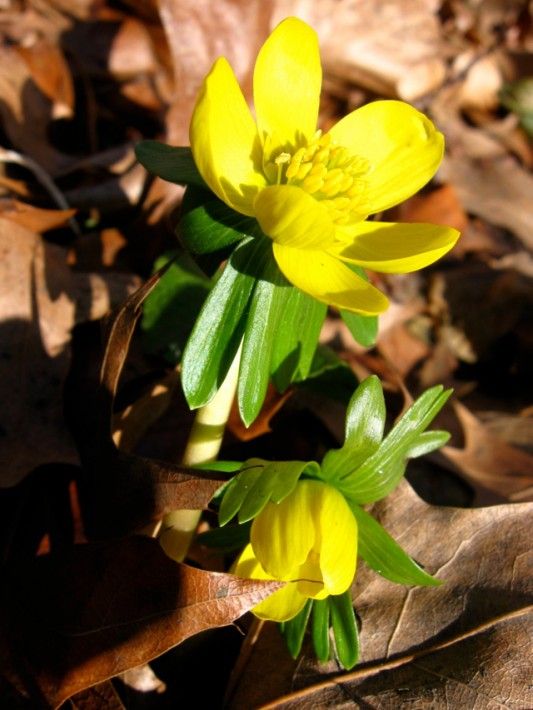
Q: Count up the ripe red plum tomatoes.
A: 0